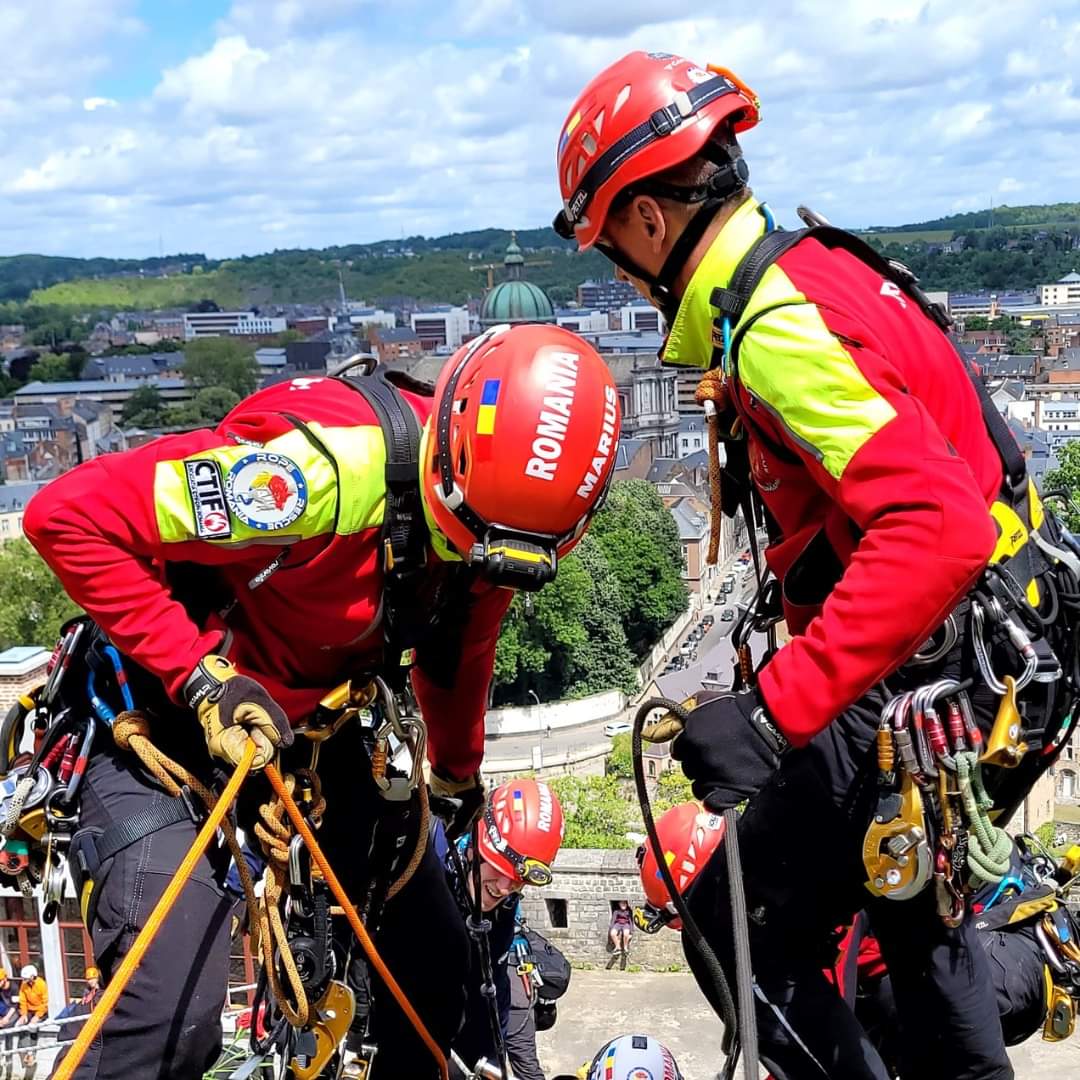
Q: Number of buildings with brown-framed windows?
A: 1